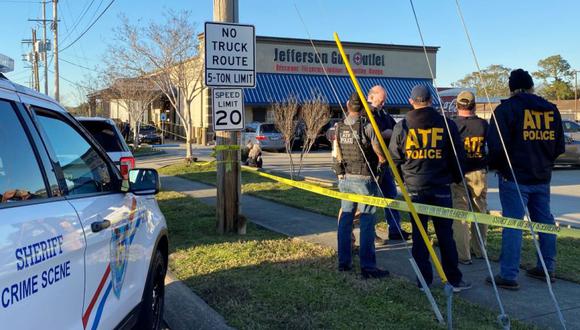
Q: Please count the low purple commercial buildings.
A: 0